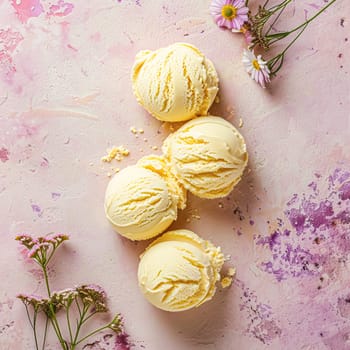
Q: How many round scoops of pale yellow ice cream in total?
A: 4